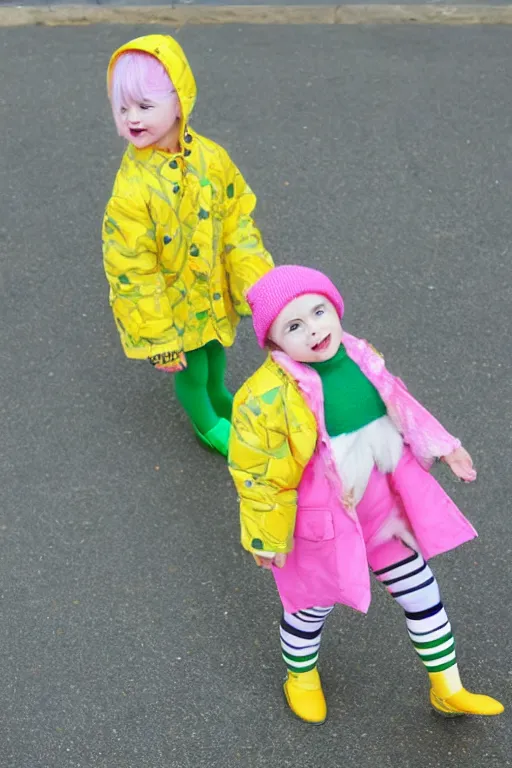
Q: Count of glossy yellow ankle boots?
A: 2